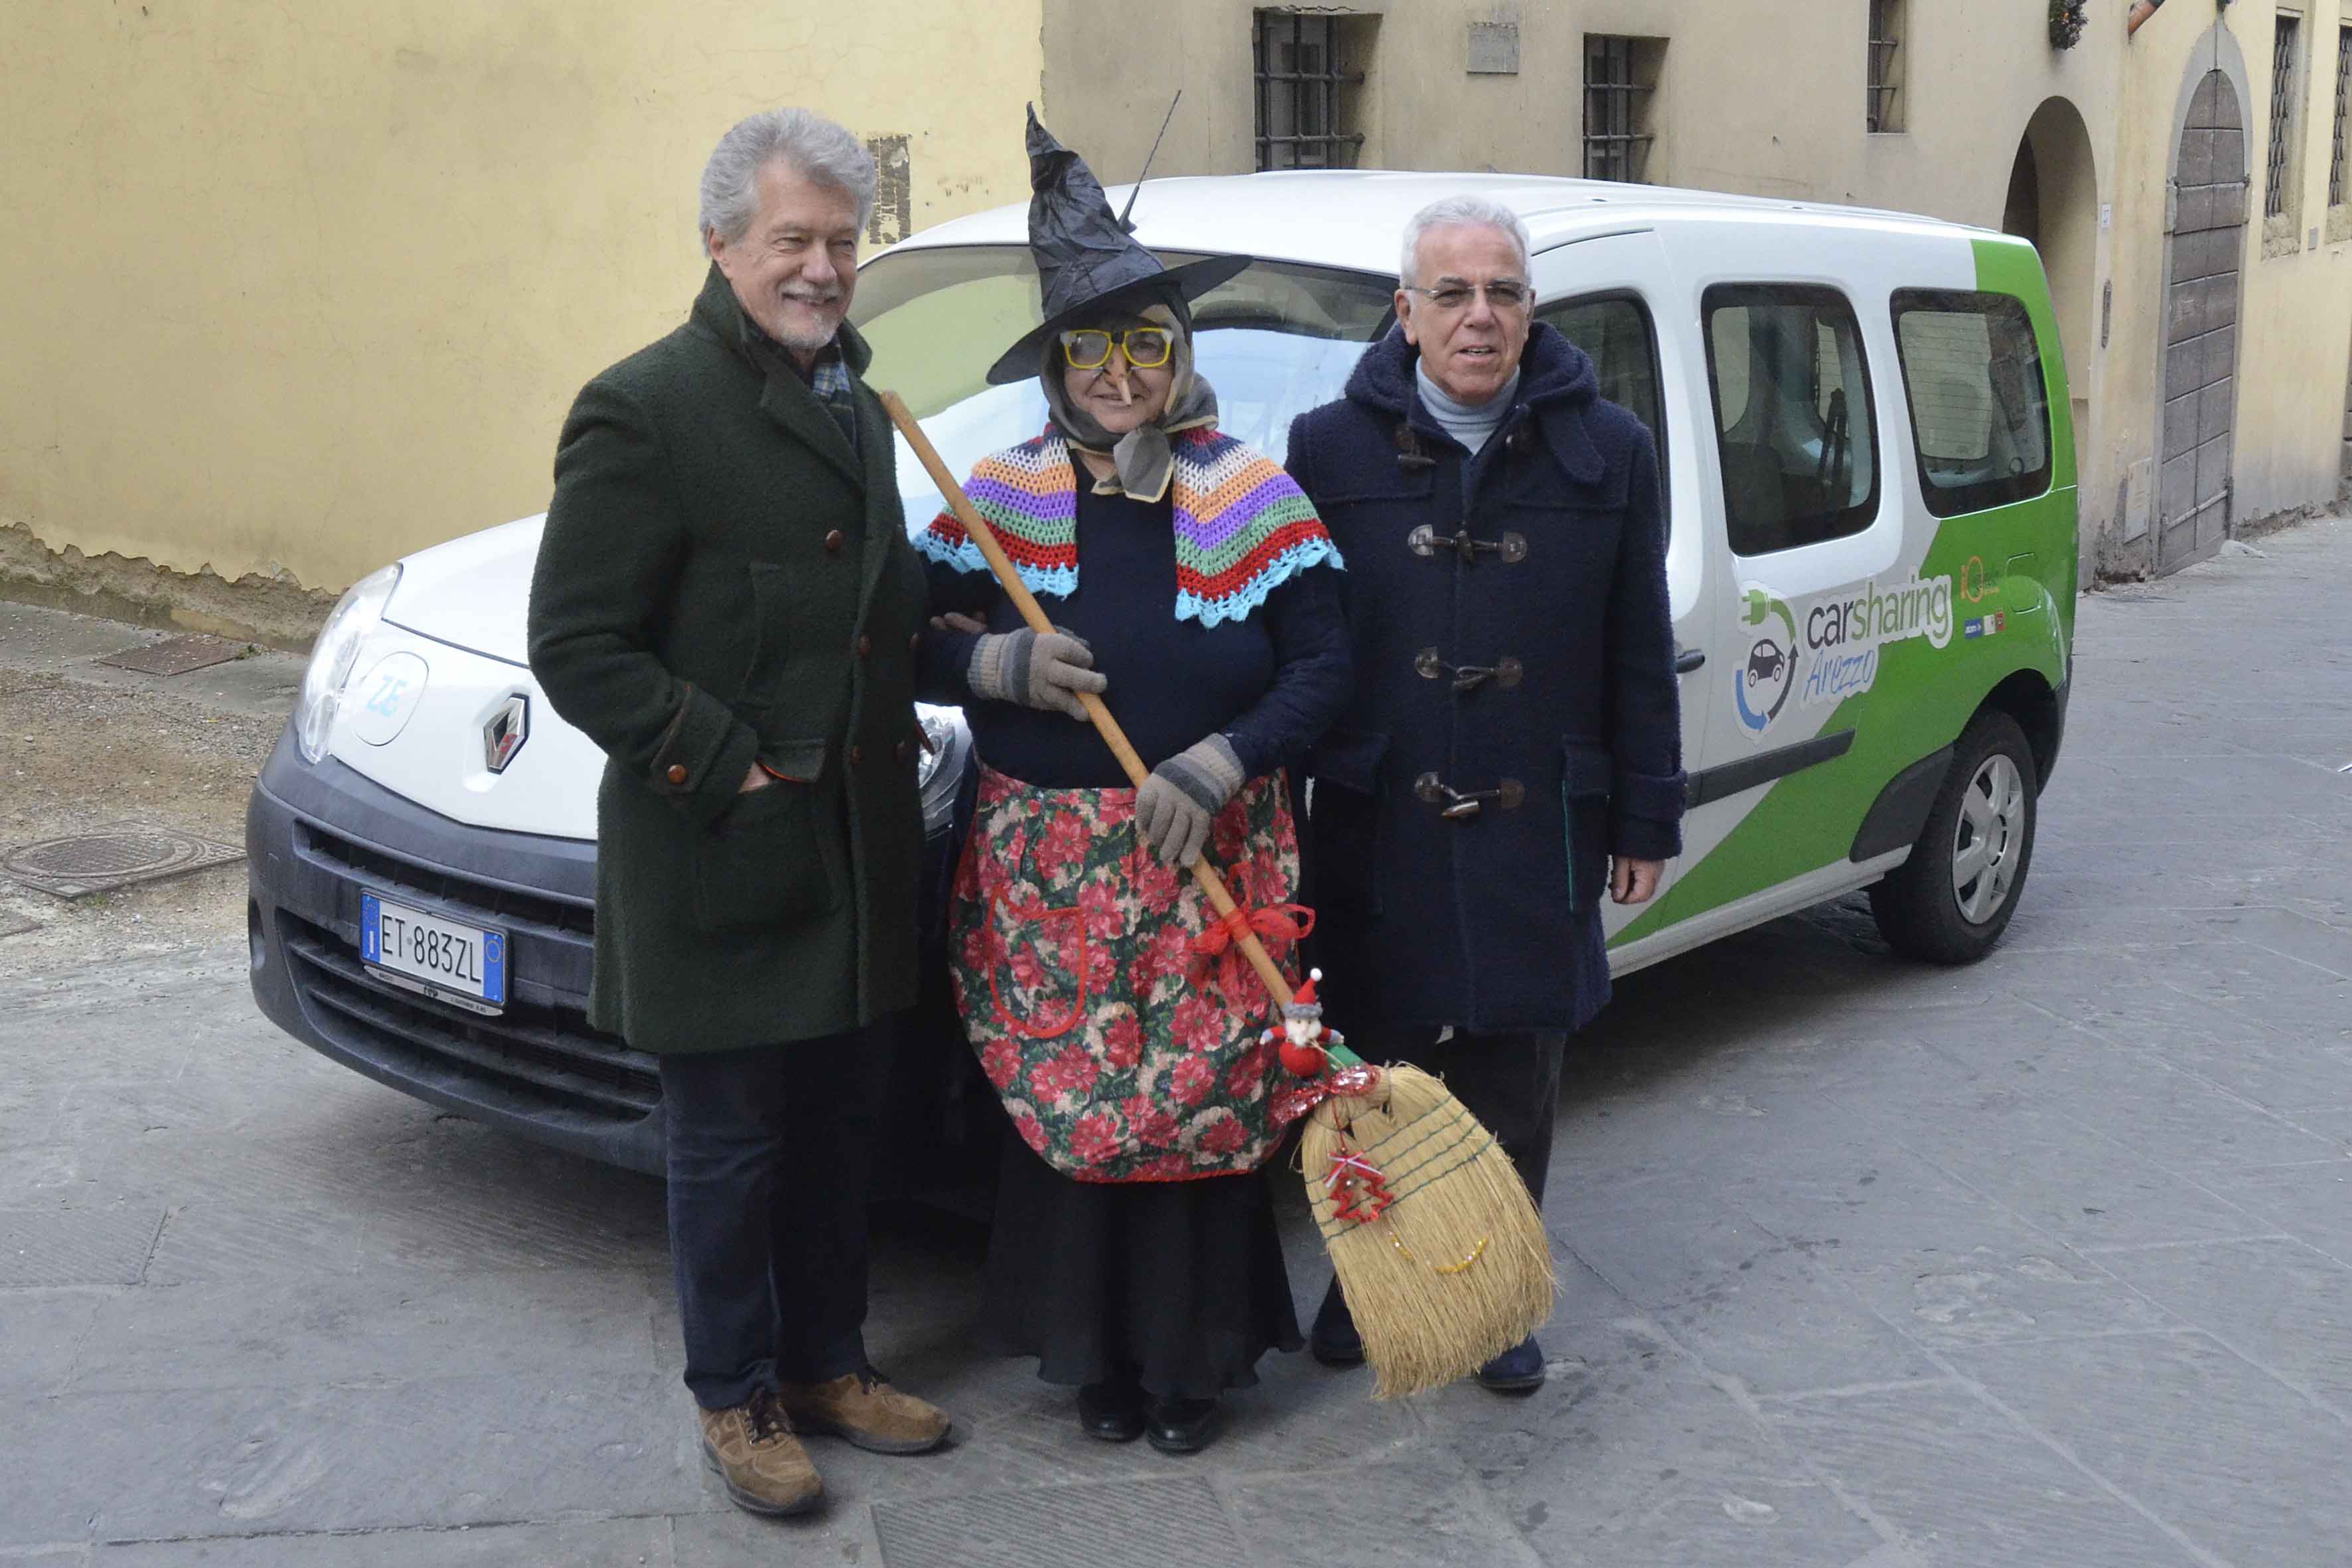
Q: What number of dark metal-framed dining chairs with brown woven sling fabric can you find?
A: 0